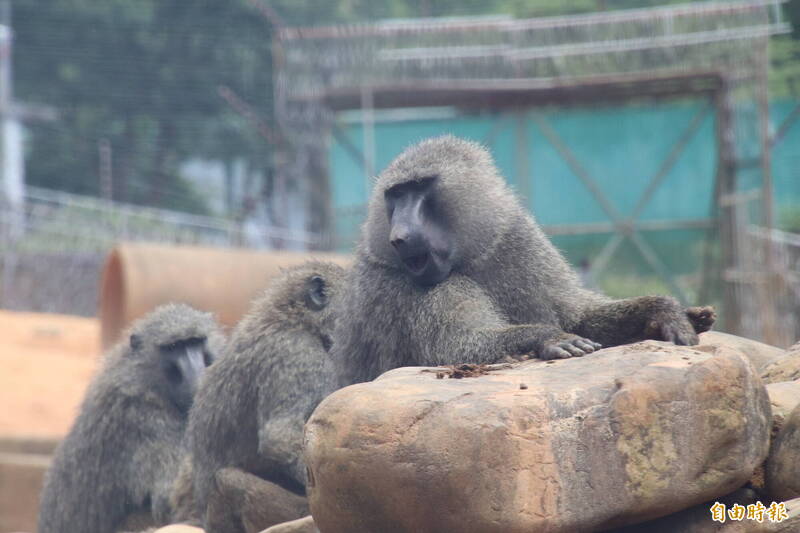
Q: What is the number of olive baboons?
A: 3